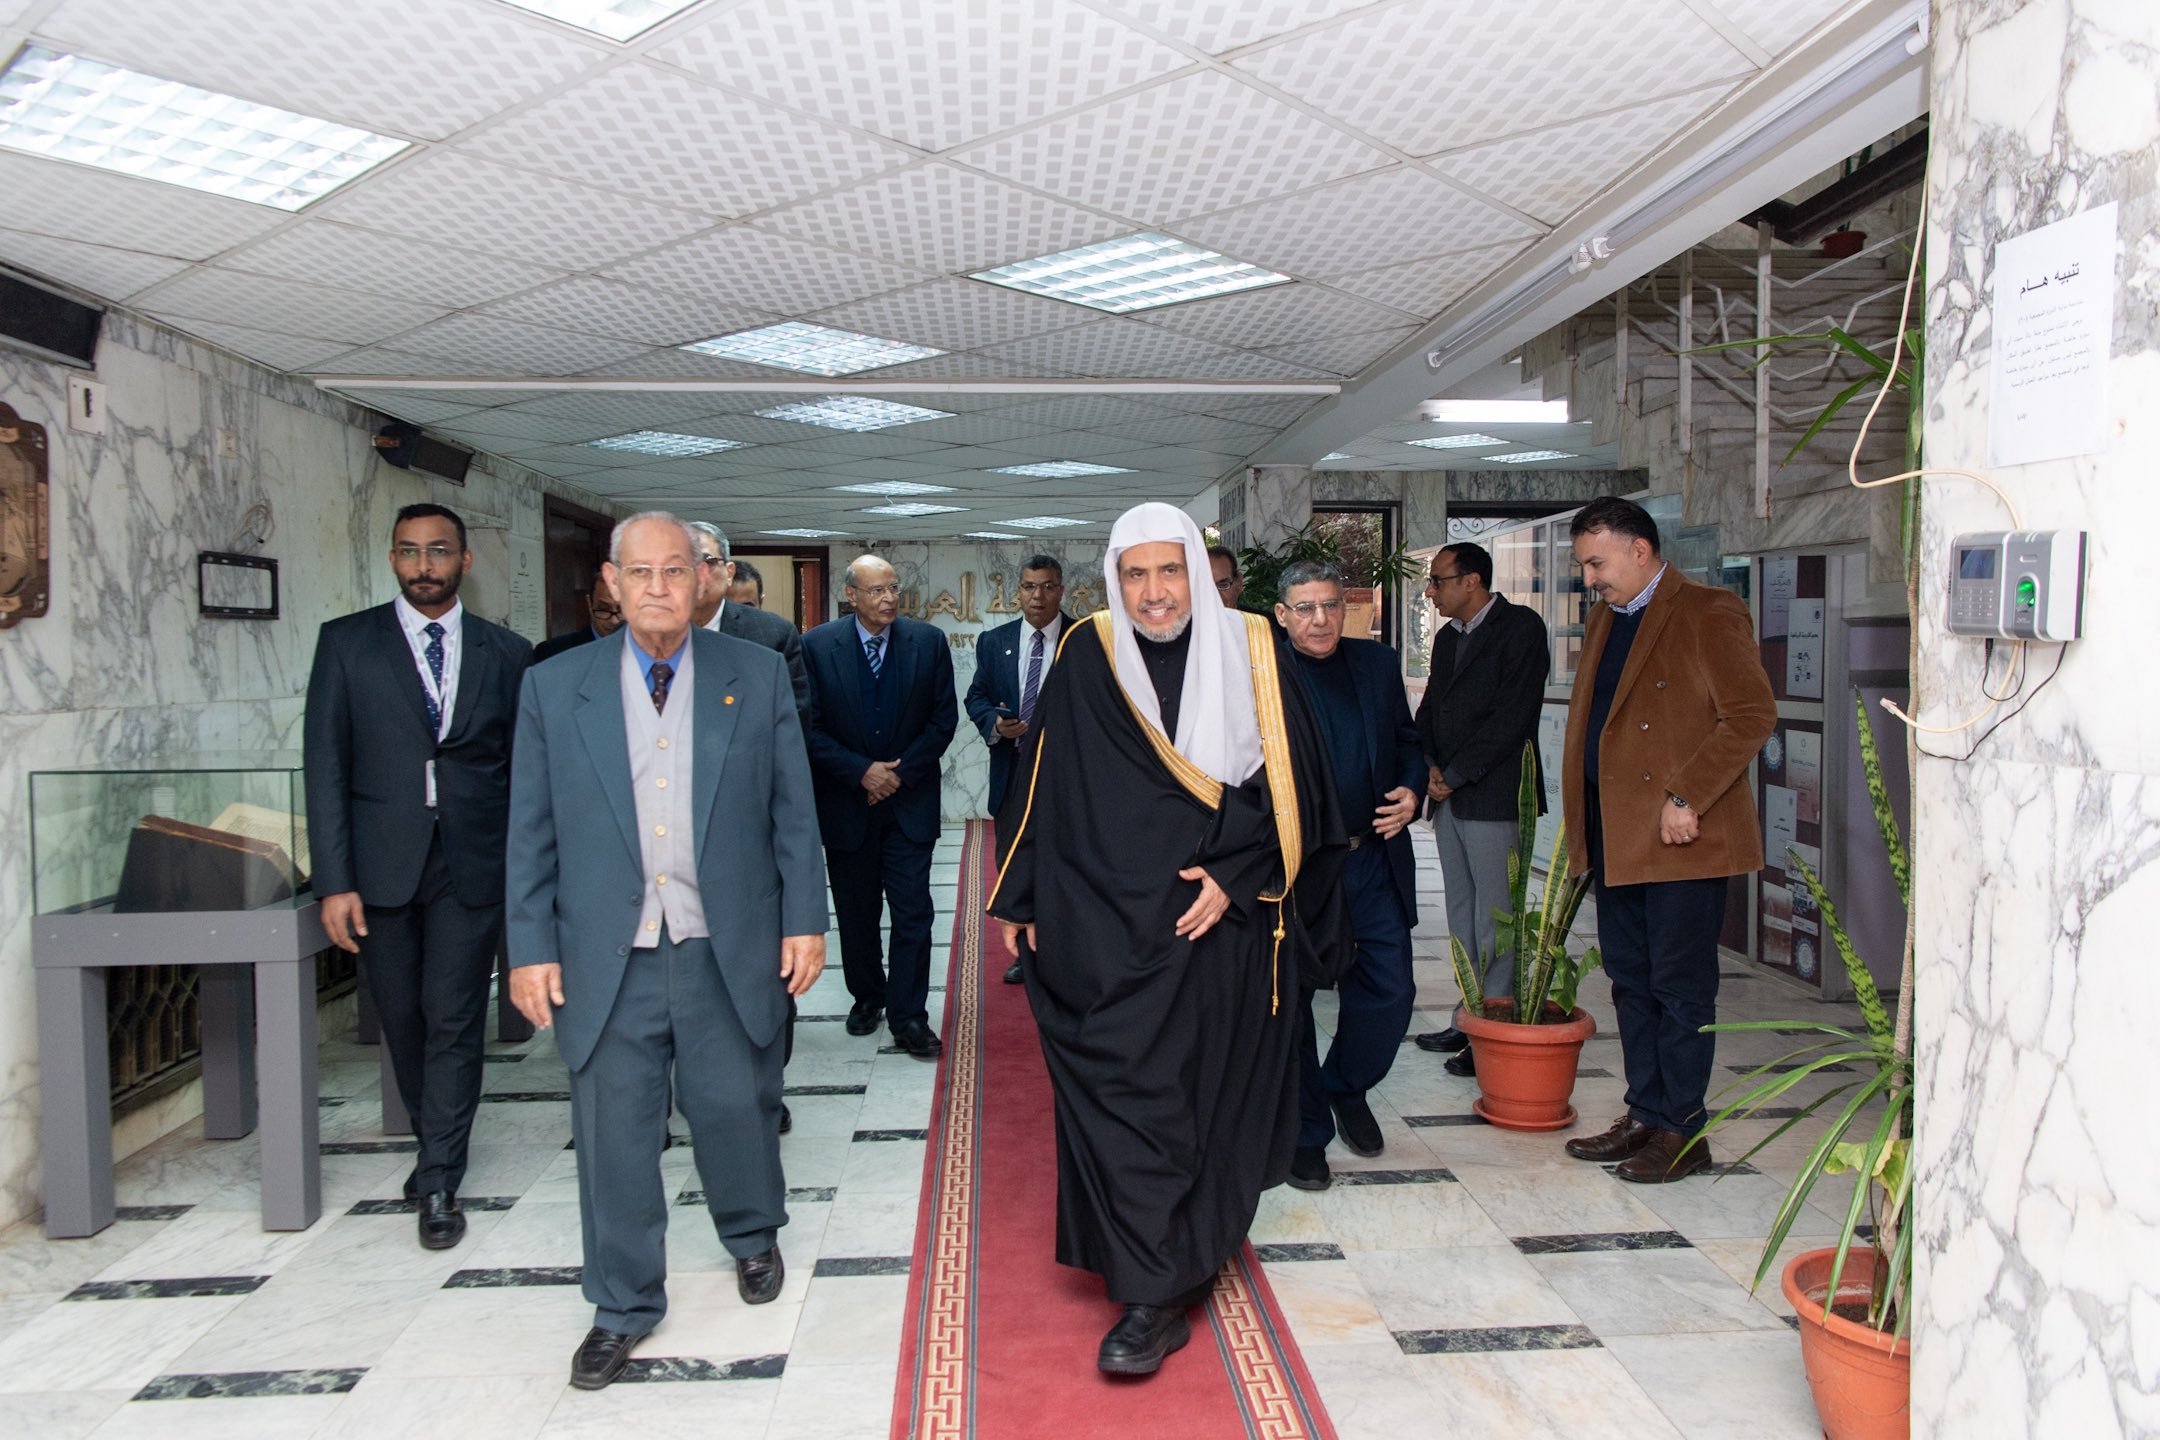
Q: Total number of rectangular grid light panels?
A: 15